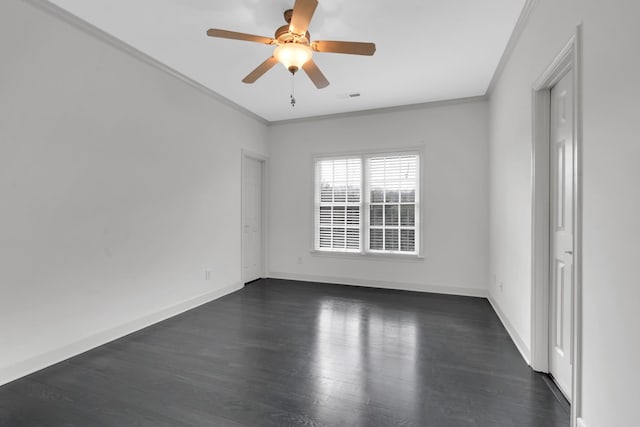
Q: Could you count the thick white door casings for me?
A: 2